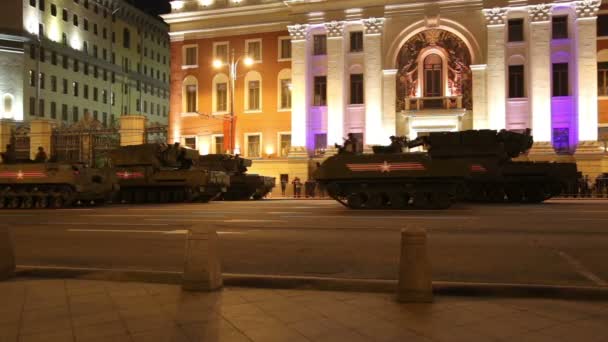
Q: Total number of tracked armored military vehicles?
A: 5